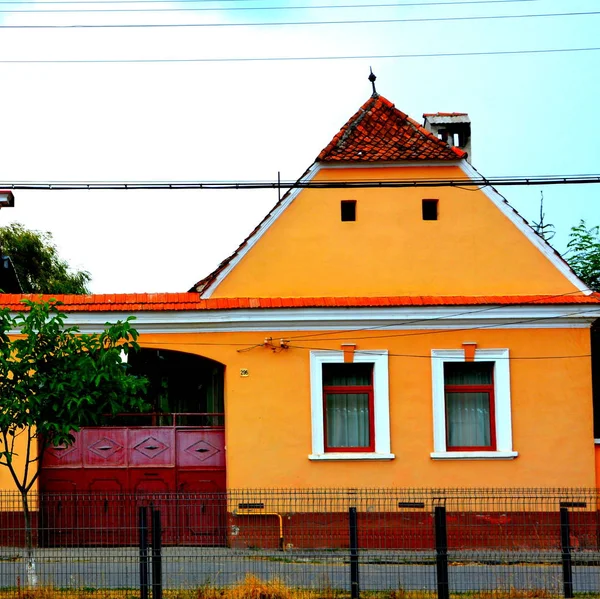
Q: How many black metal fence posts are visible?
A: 5